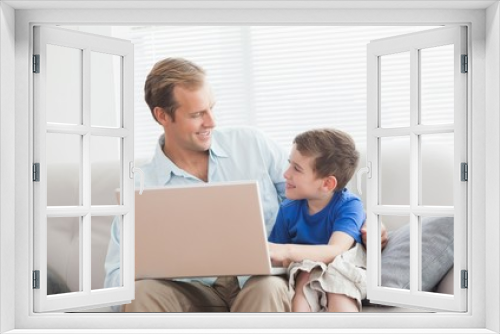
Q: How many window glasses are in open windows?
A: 12